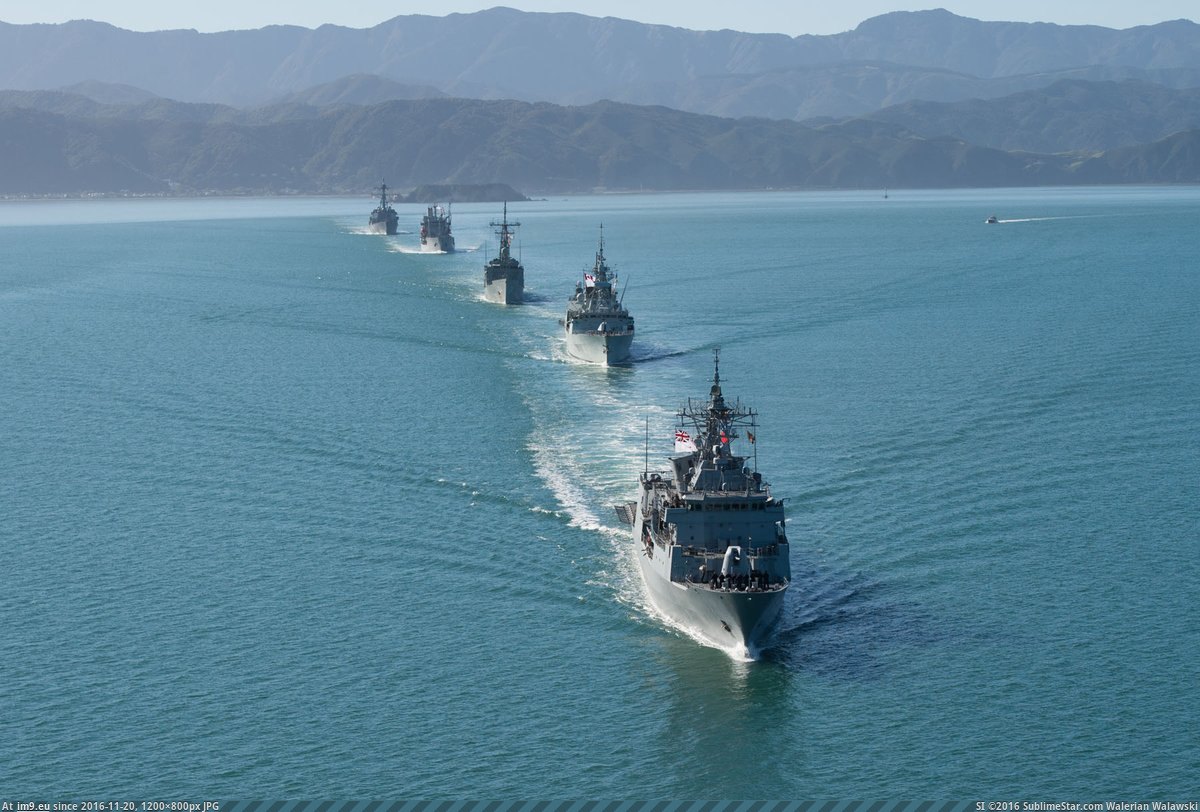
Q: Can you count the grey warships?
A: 5